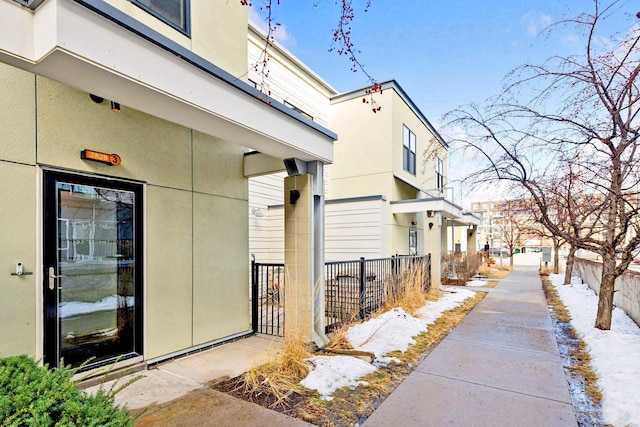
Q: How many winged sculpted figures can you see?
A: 0